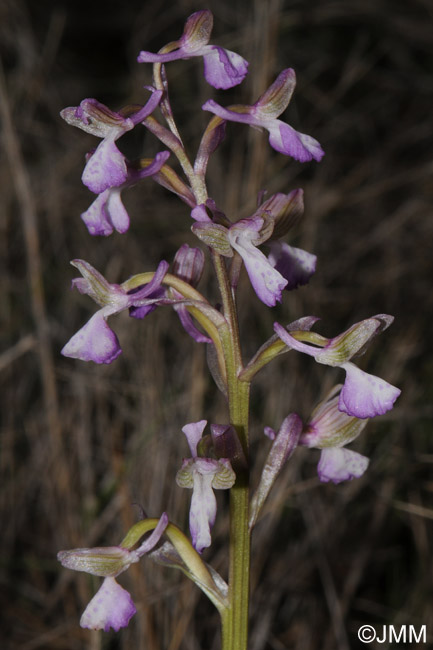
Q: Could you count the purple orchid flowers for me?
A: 12